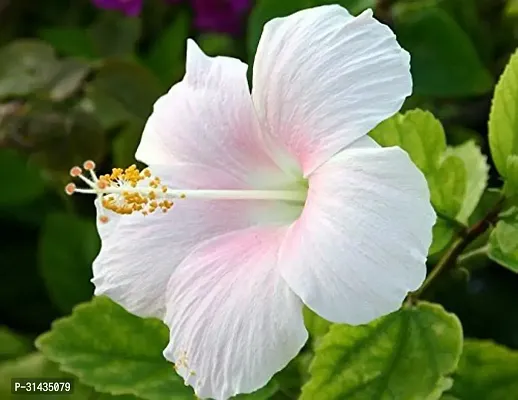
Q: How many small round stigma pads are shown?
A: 5